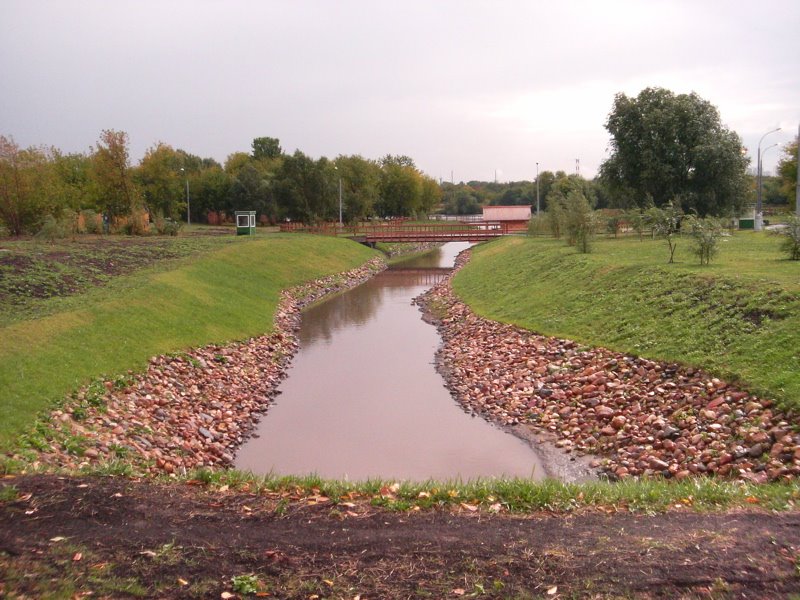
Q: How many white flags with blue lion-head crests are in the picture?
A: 0